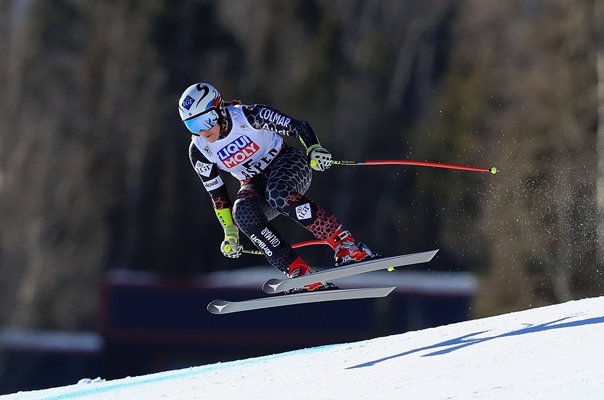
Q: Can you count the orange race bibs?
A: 0